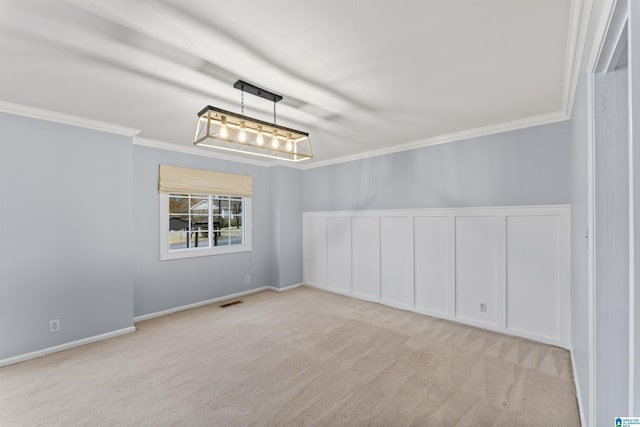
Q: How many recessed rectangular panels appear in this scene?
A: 7